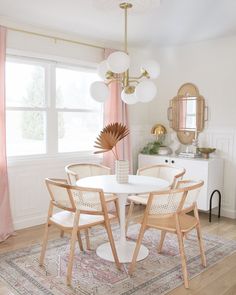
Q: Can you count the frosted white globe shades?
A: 6